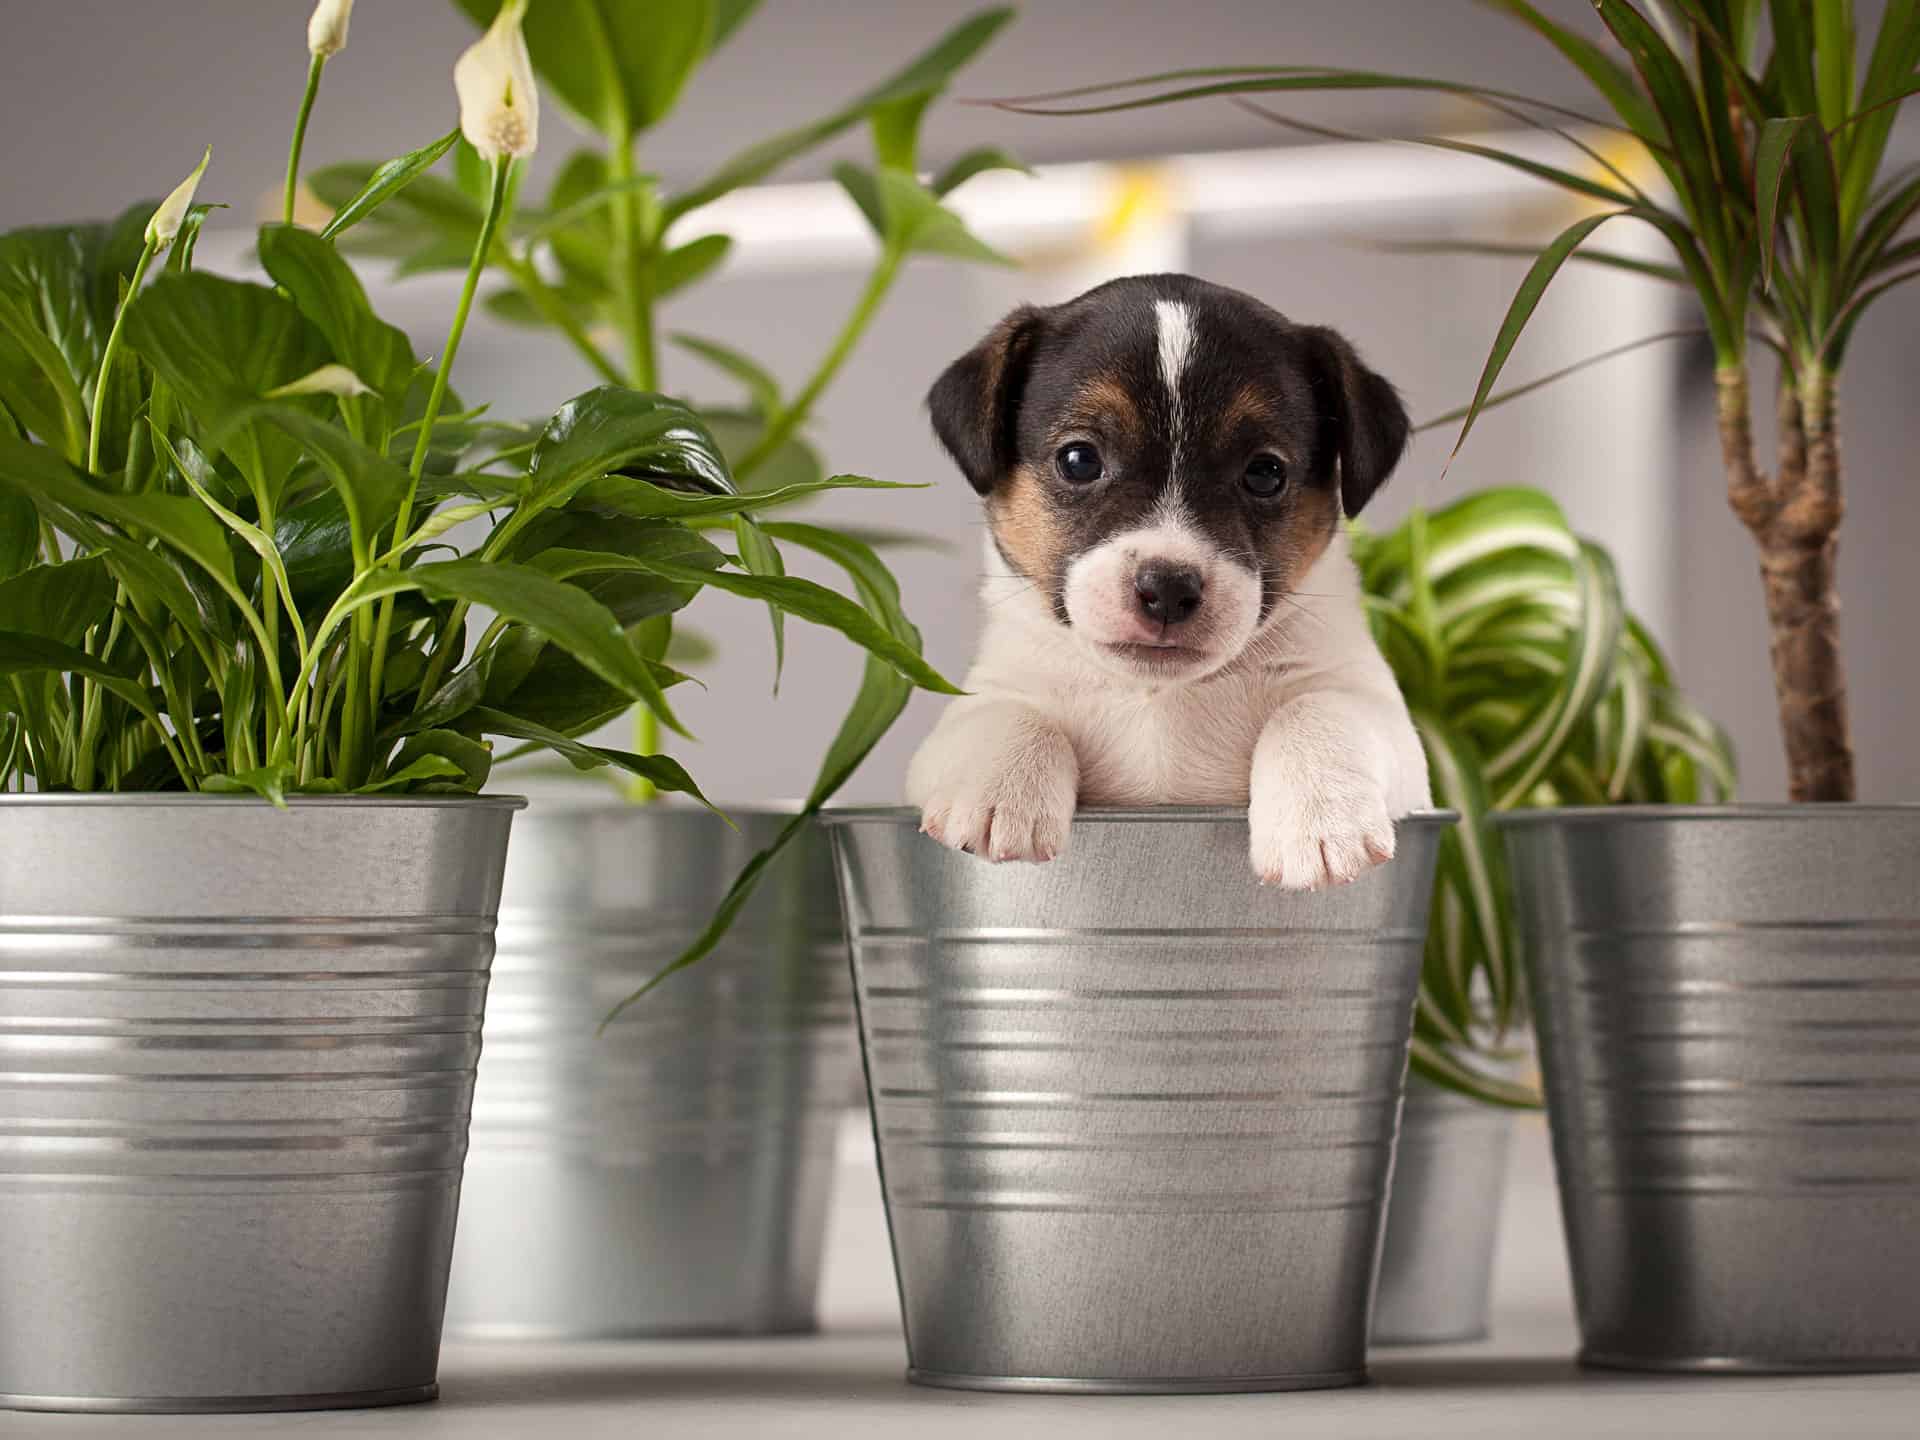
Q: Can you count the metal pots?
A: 5